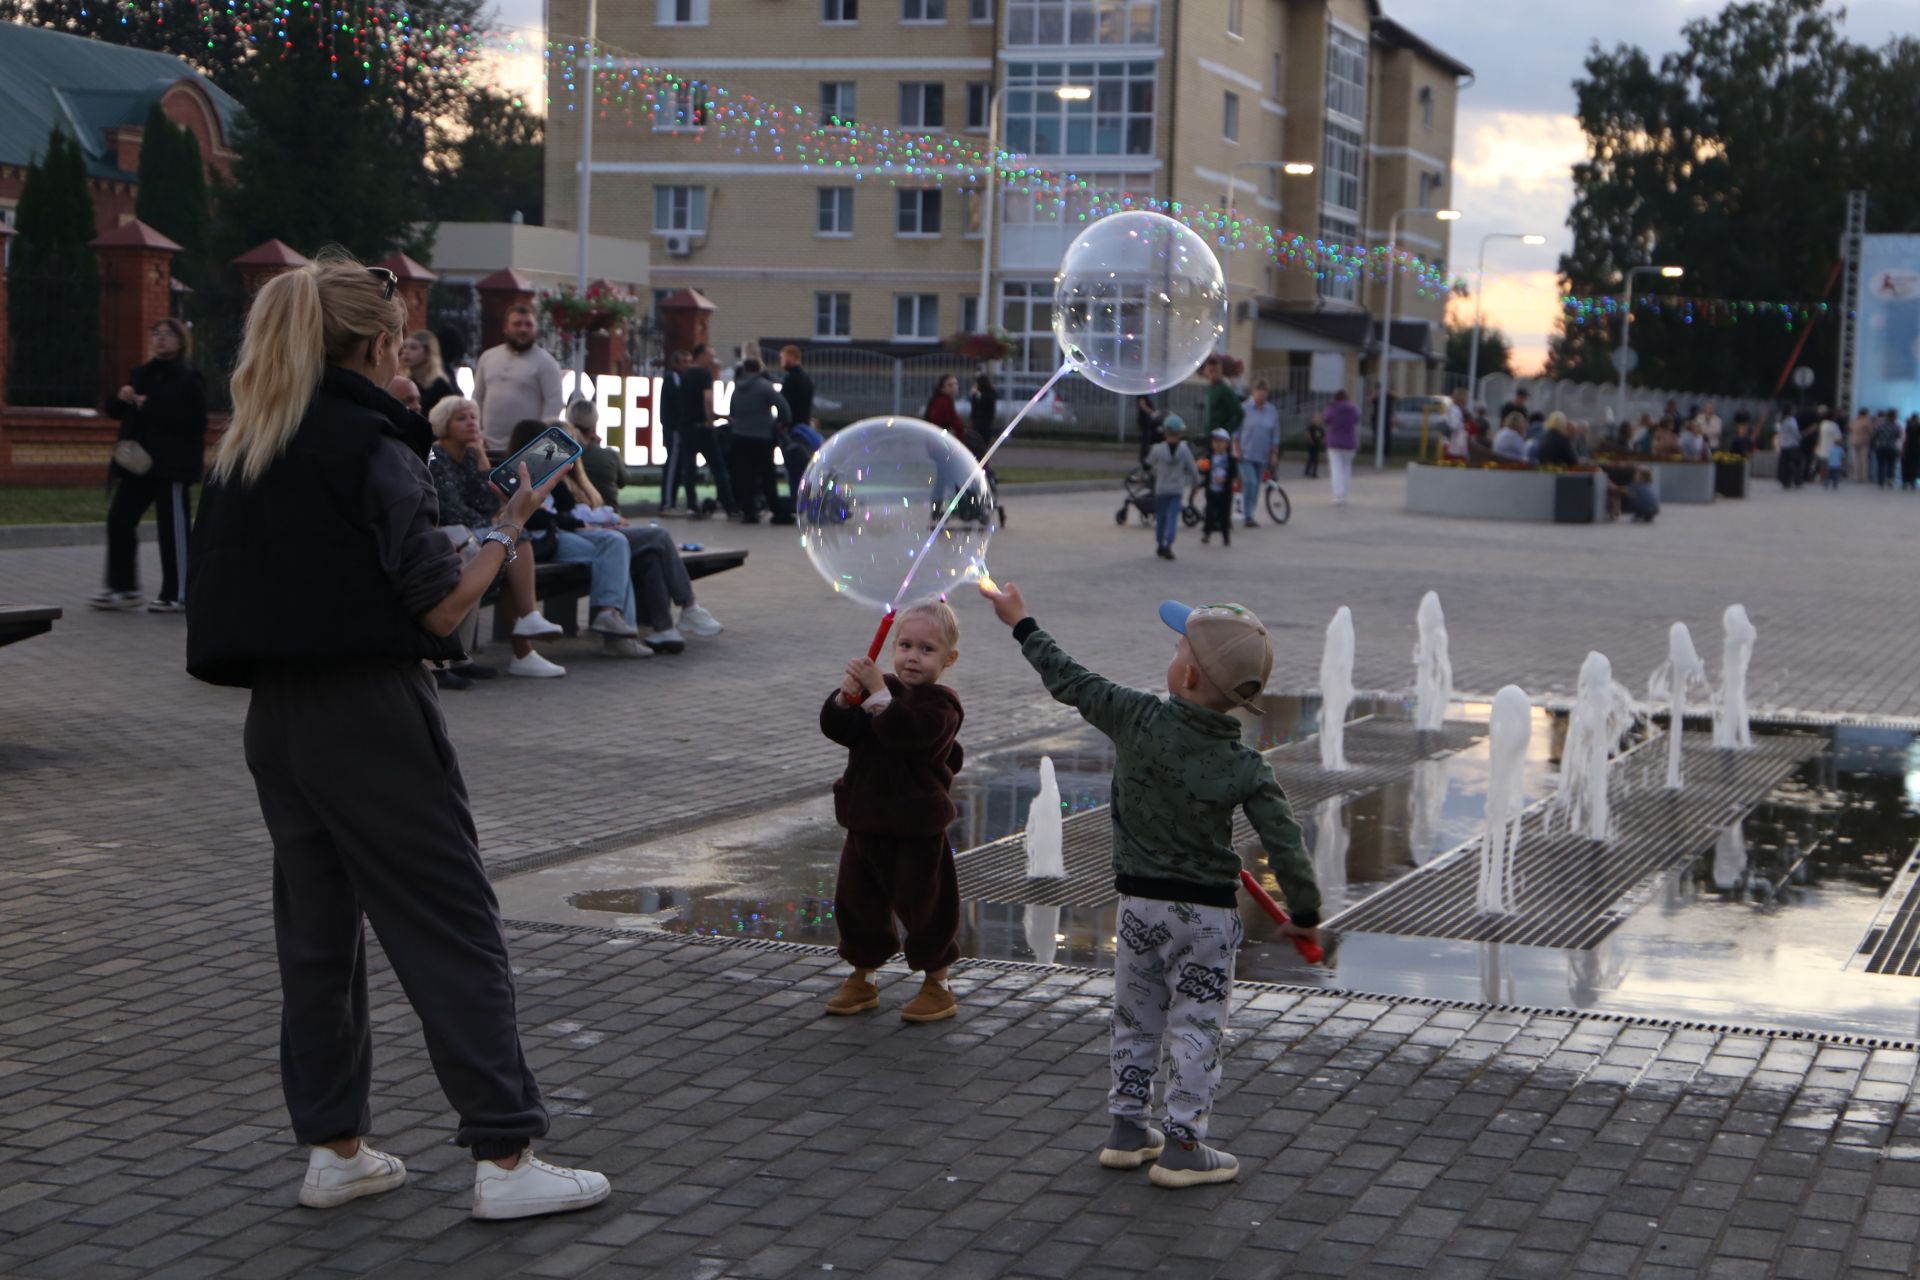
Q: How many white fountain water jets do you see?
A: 7